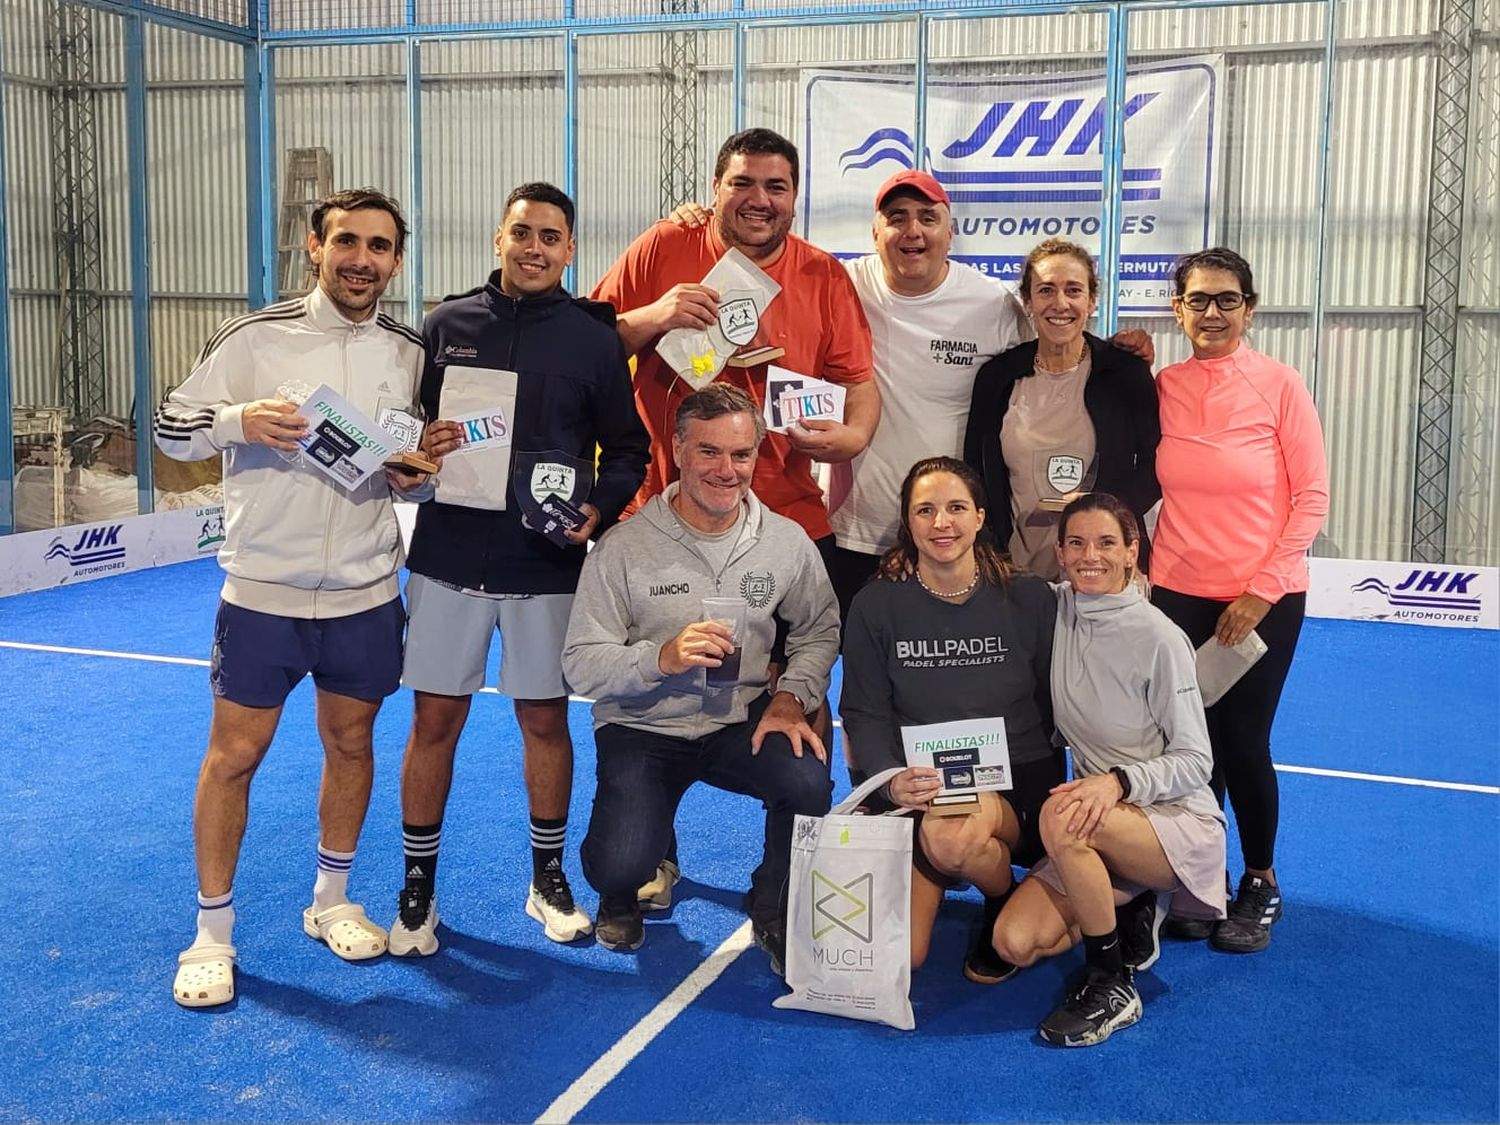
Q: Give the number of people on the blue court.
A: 9